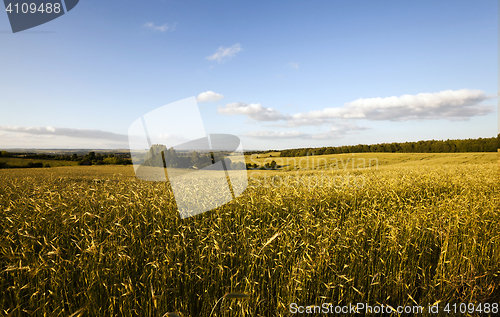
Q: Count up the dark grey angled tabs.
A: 2